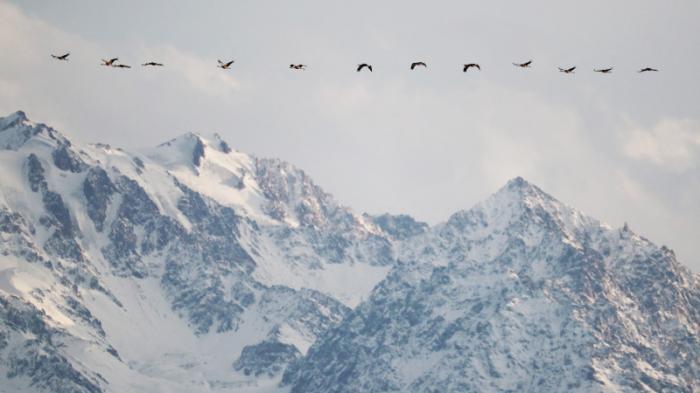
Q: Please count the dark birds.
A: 13